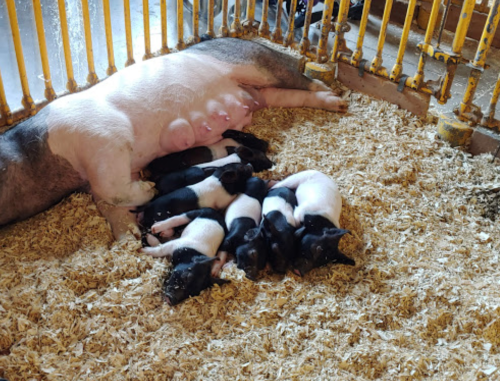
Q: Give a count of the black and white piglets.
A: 7